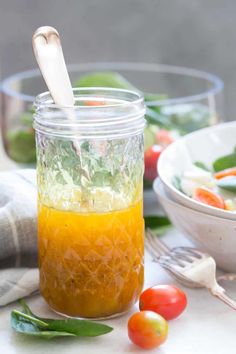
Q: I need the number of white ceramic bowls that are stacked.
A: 2